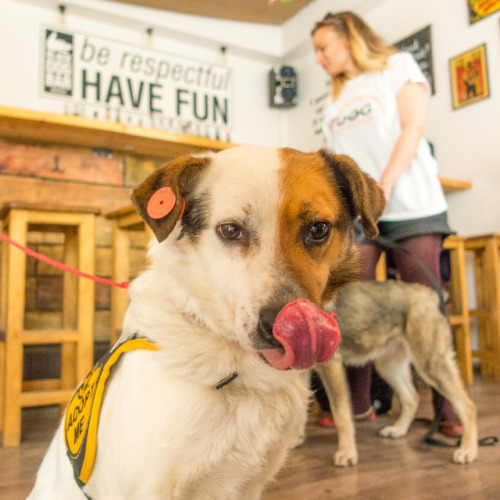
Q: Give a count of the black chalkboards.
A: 1